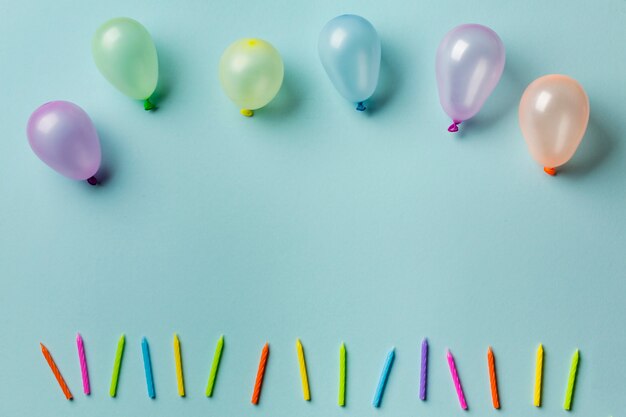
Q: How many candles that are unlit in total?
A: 15